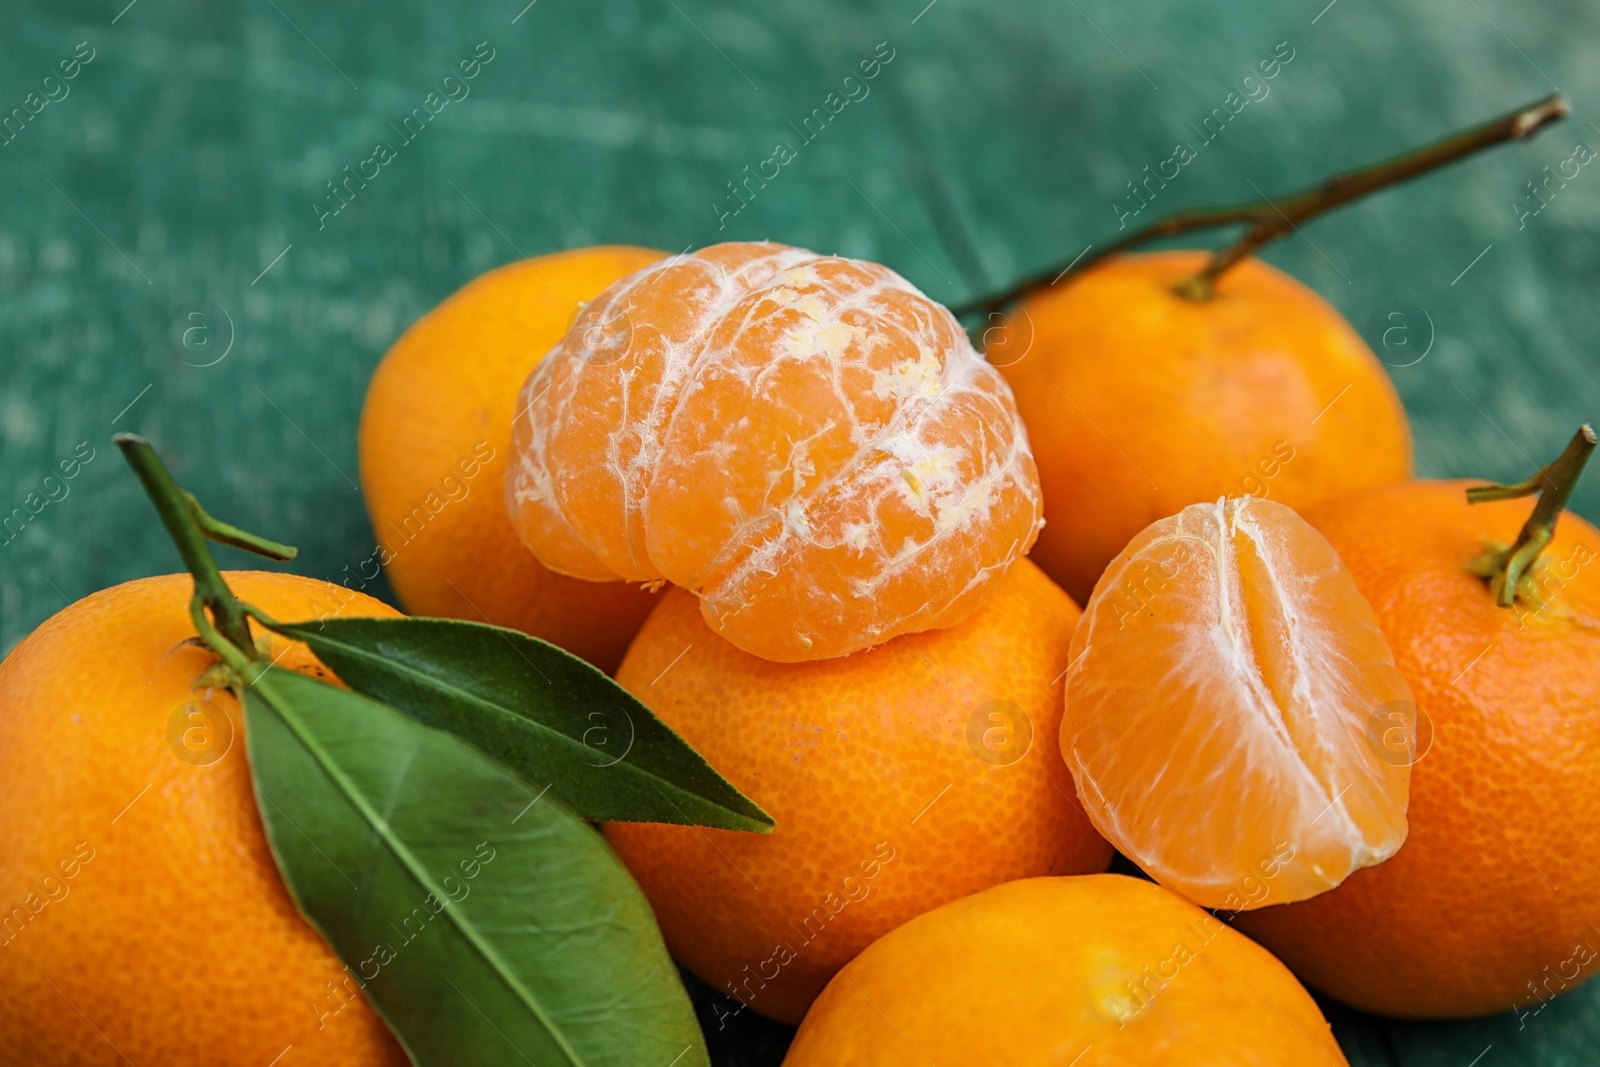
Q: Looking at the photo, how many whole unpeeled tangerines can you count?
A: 6